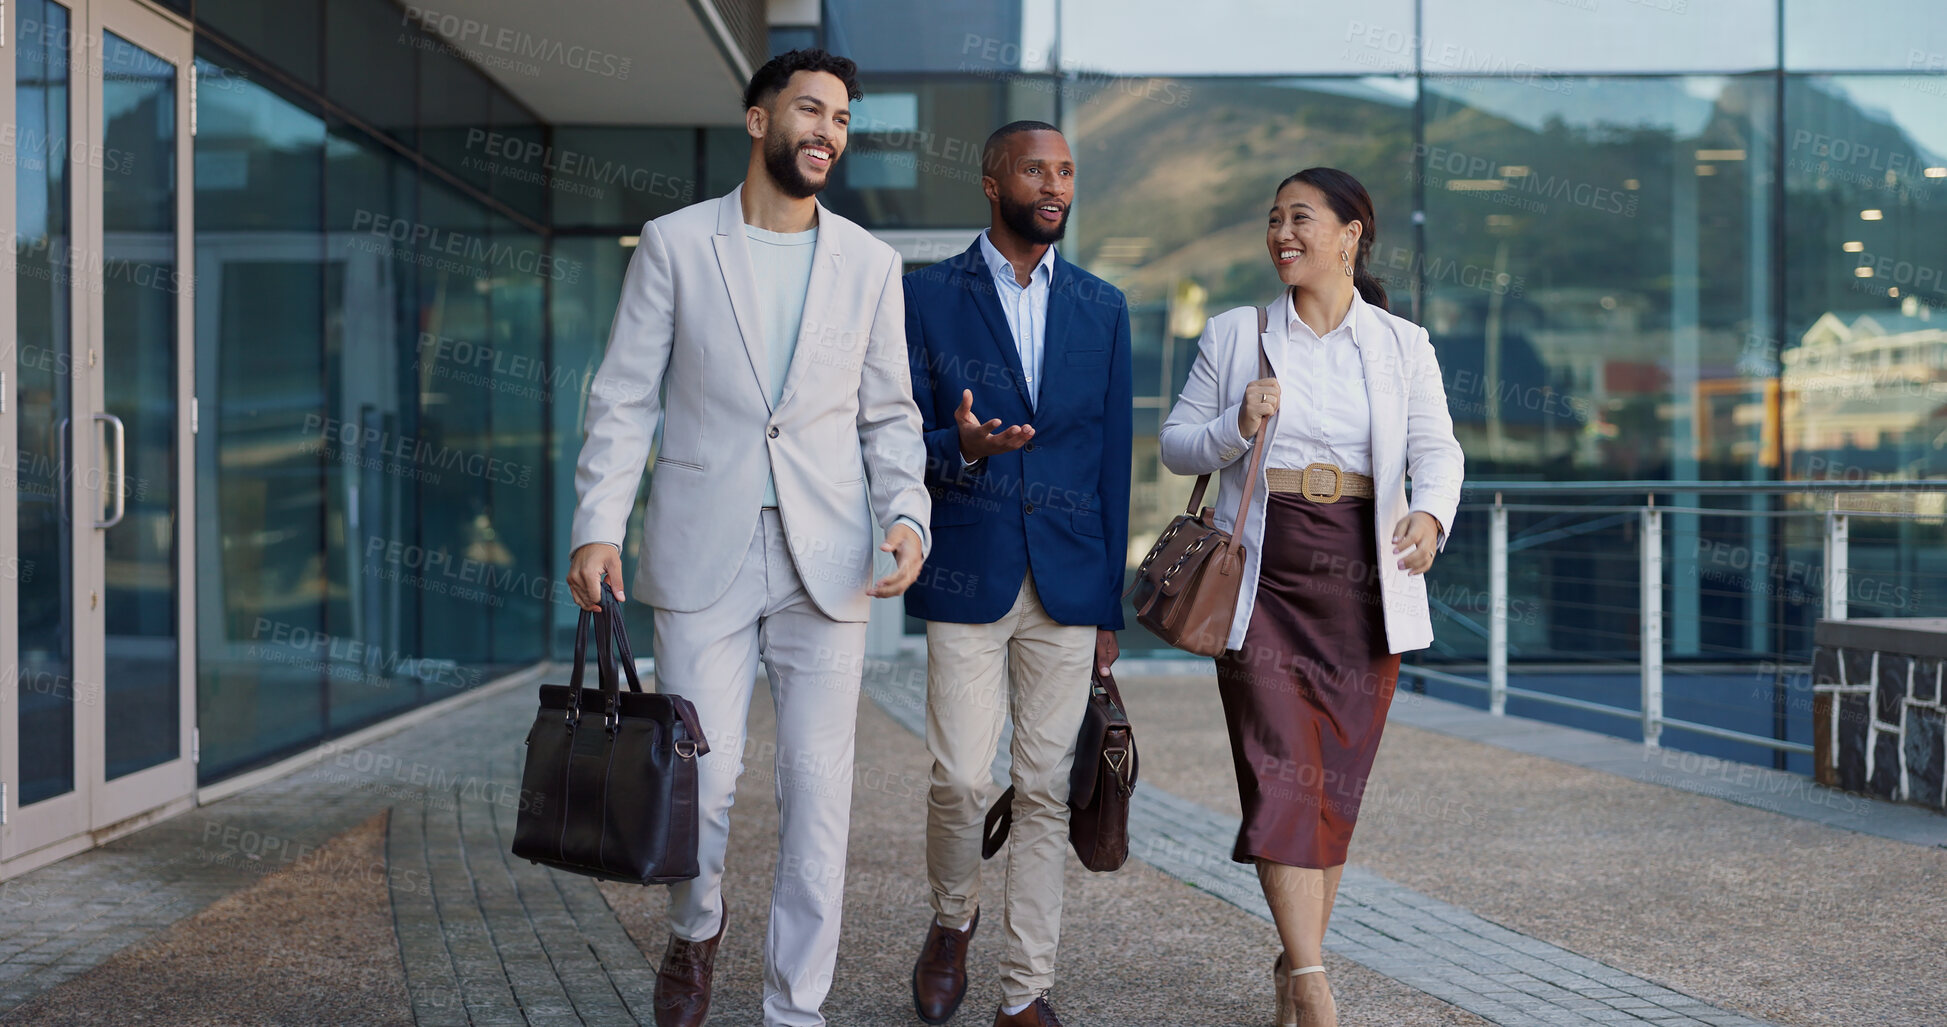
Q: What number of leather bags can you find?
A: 3